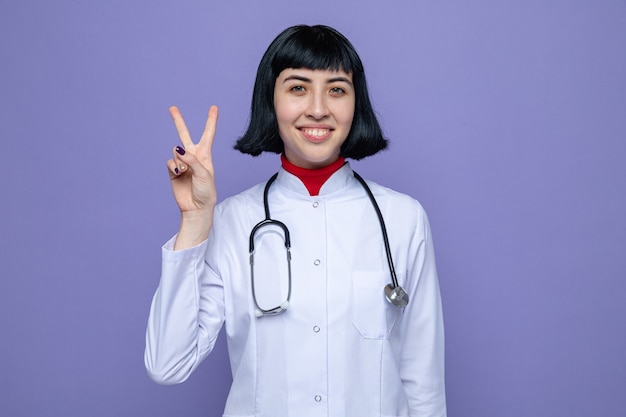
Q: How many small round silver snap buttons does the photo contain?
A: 4